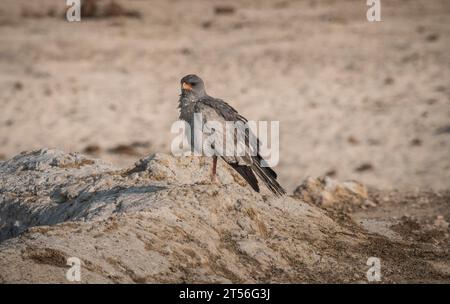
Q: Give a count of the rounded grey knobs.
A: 0